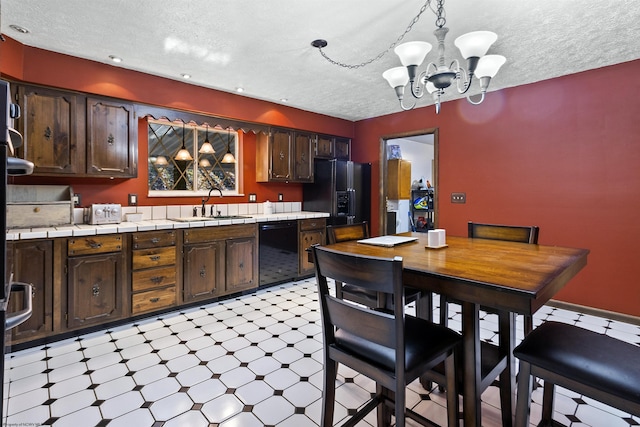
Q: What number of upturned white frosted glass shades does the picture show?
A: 5